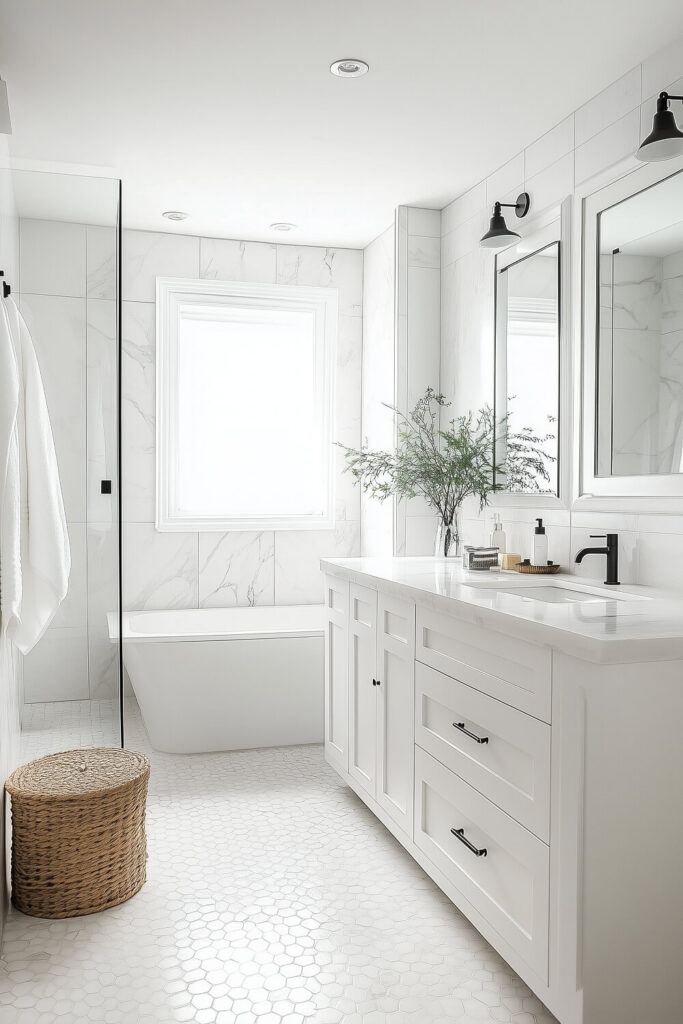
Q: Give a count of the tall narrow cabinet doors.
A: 3